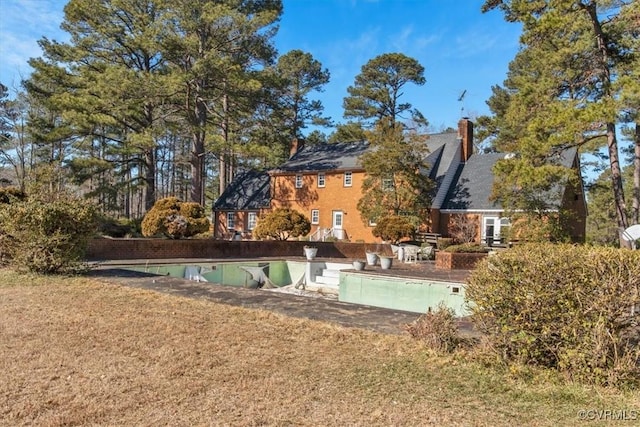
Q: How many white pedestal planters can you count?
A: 4